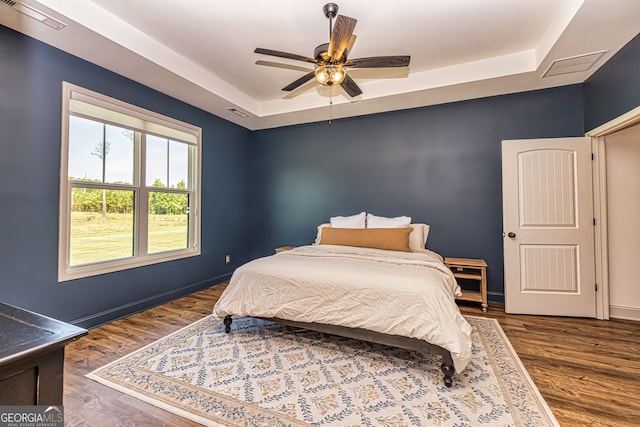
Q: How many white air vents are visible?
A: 3